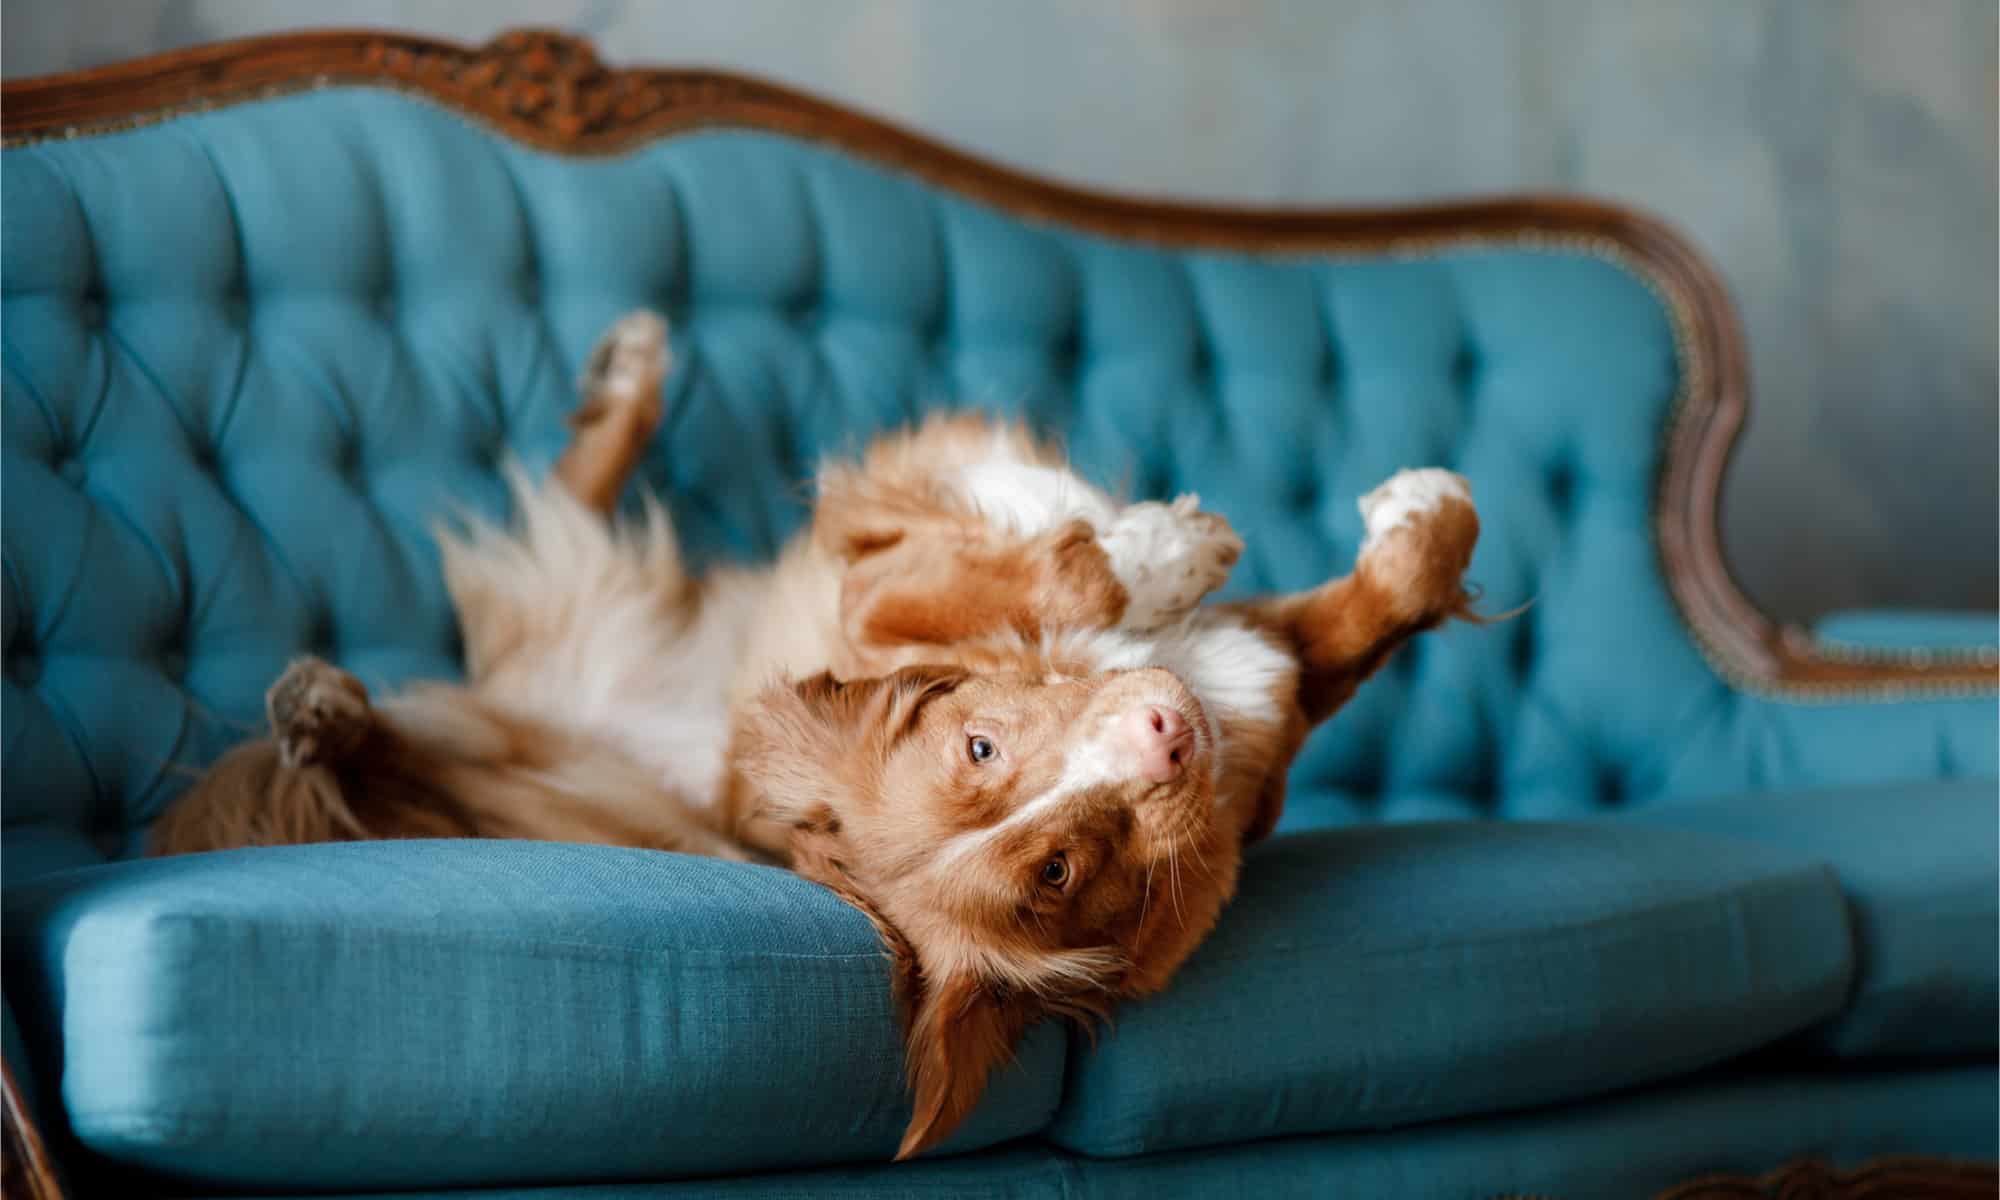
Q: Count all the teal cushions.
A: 3